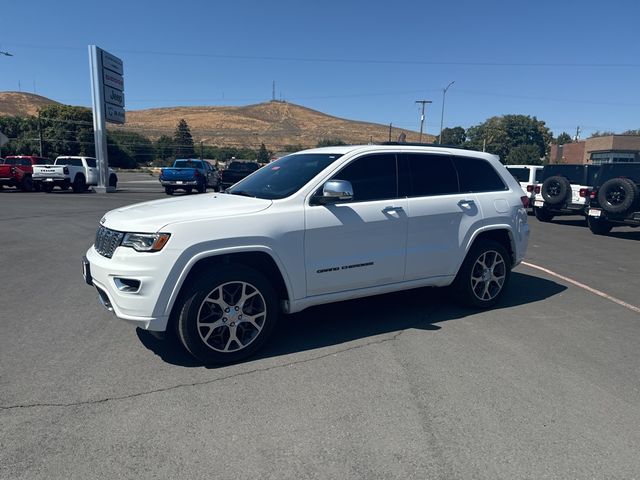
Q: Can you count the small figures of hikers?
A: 0